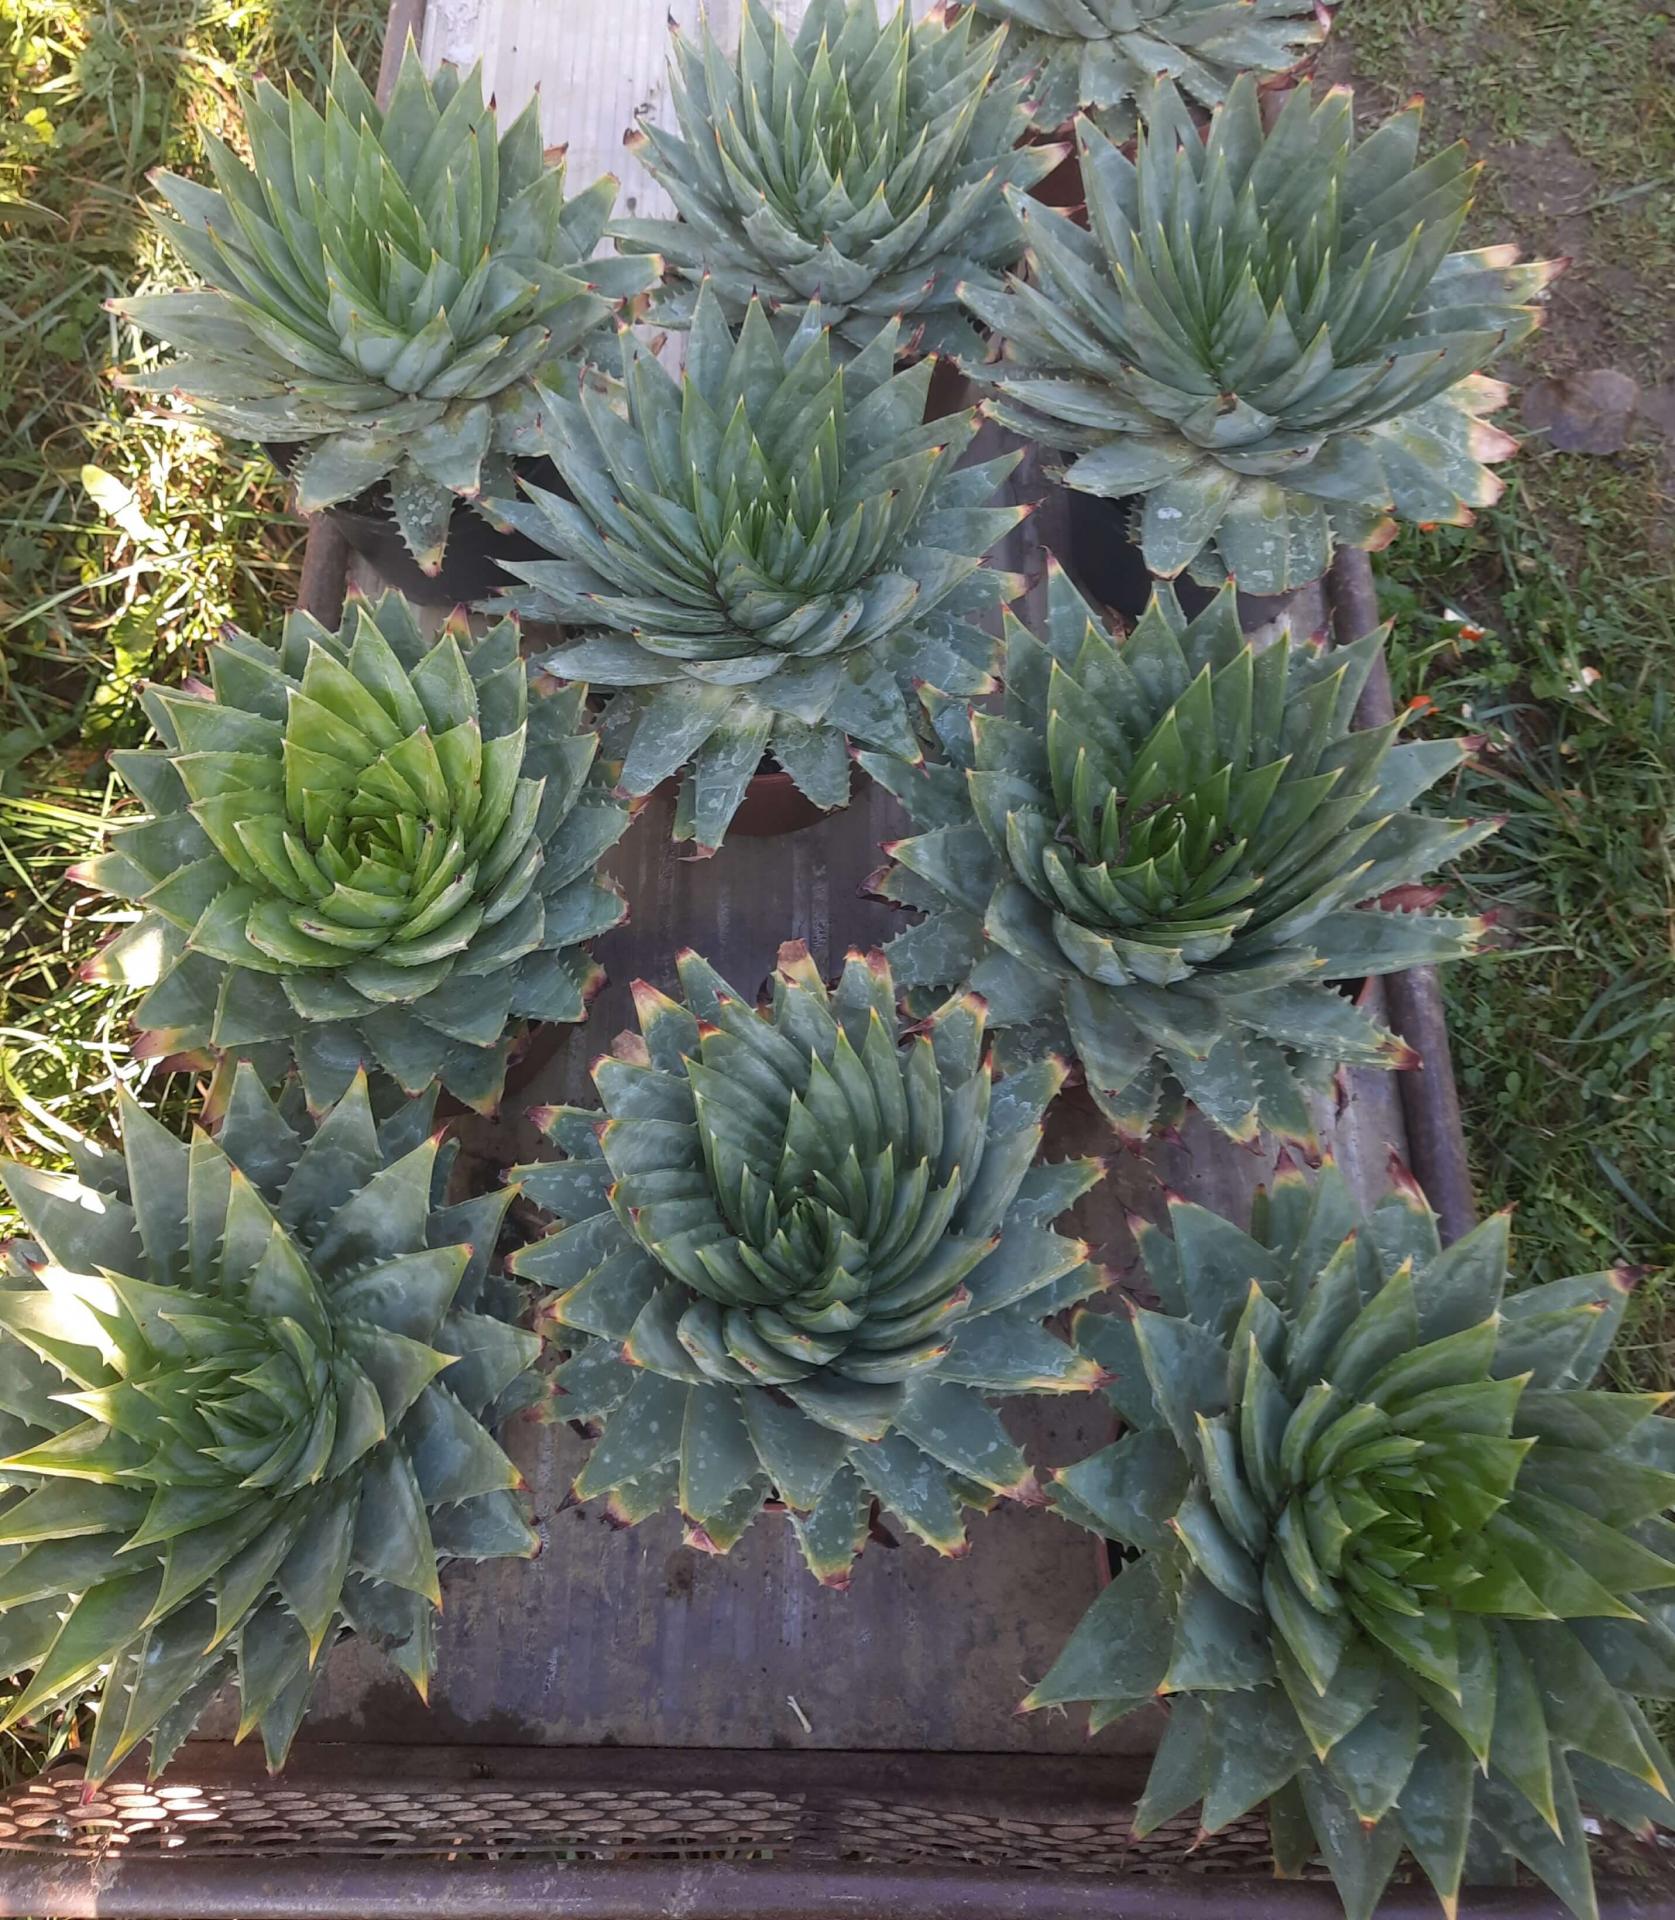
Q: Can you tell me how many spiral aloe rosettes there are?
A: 10